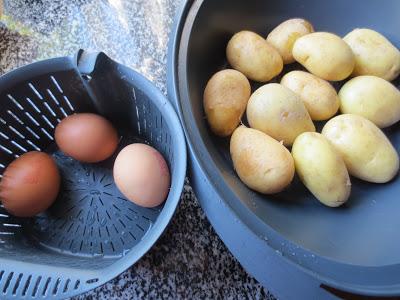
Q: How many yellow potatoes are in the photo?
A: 11